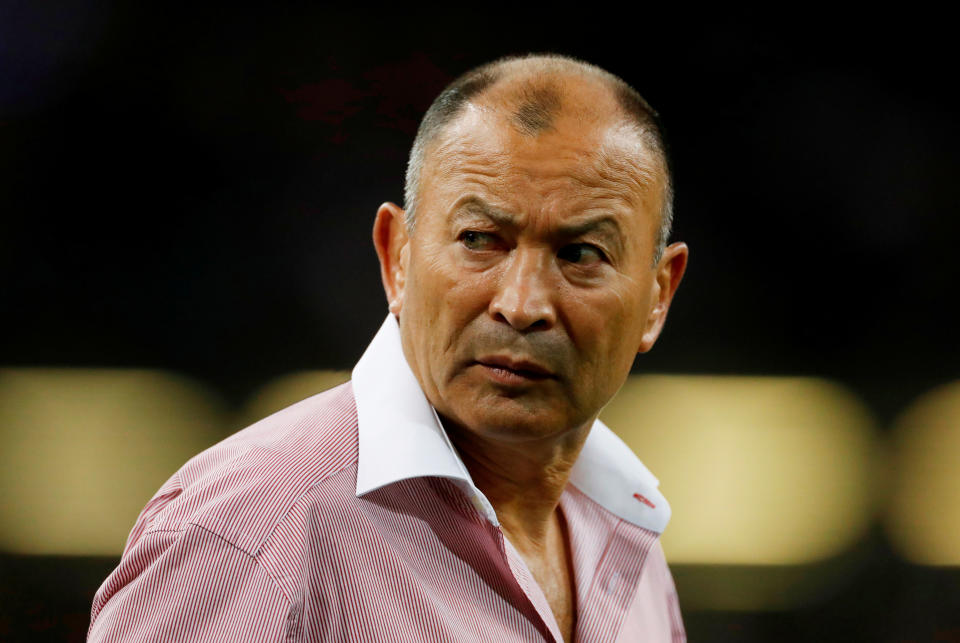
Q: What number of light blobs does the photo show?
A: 4